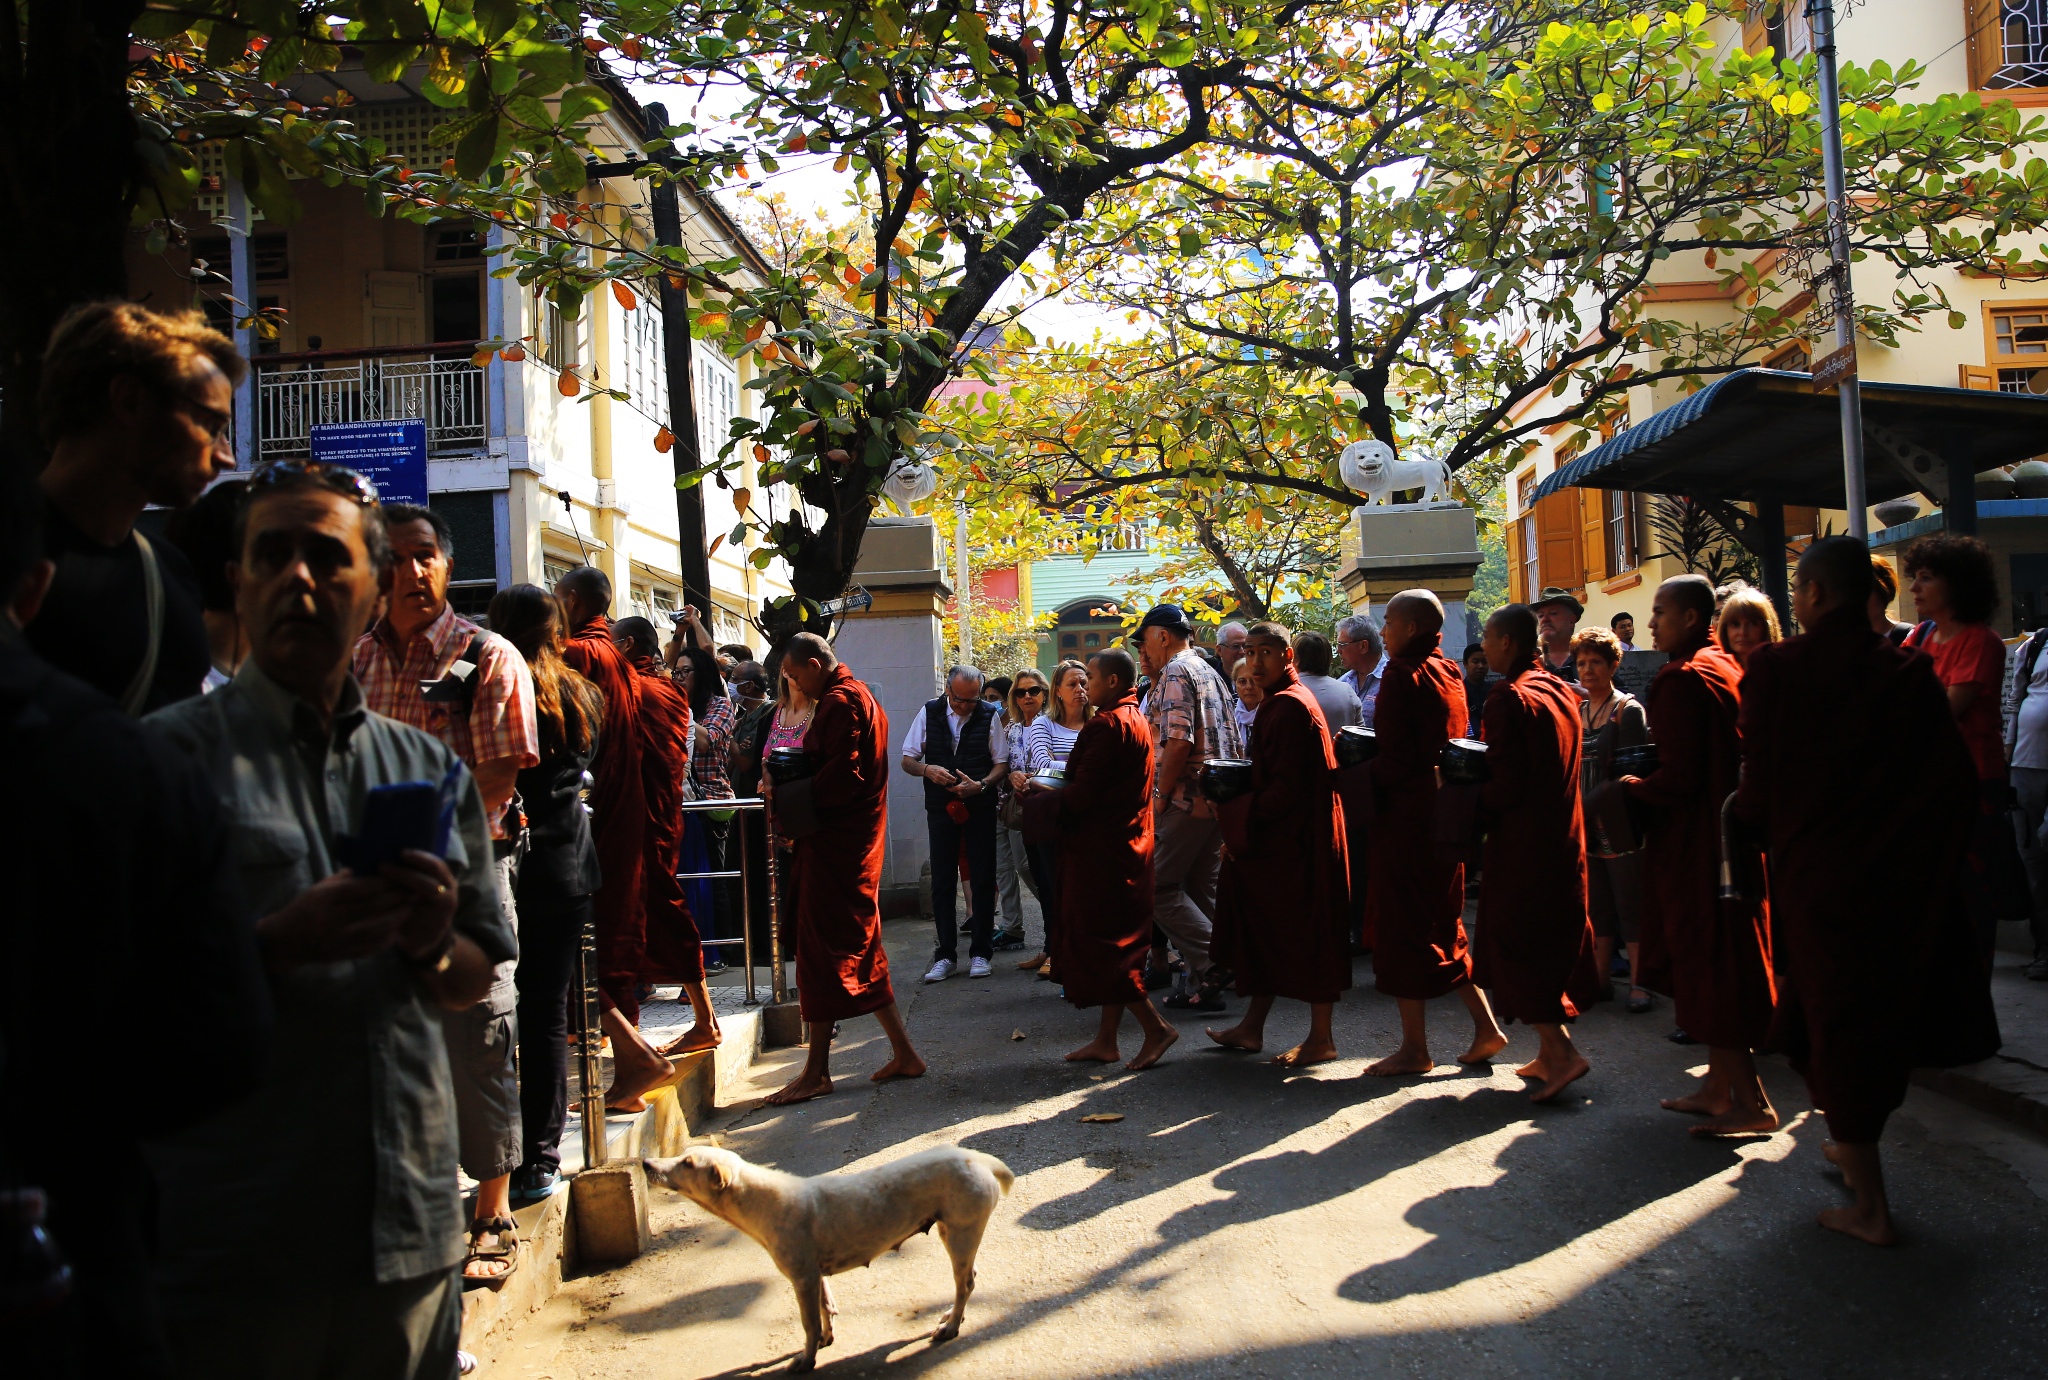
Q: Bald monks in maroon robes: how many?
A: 9